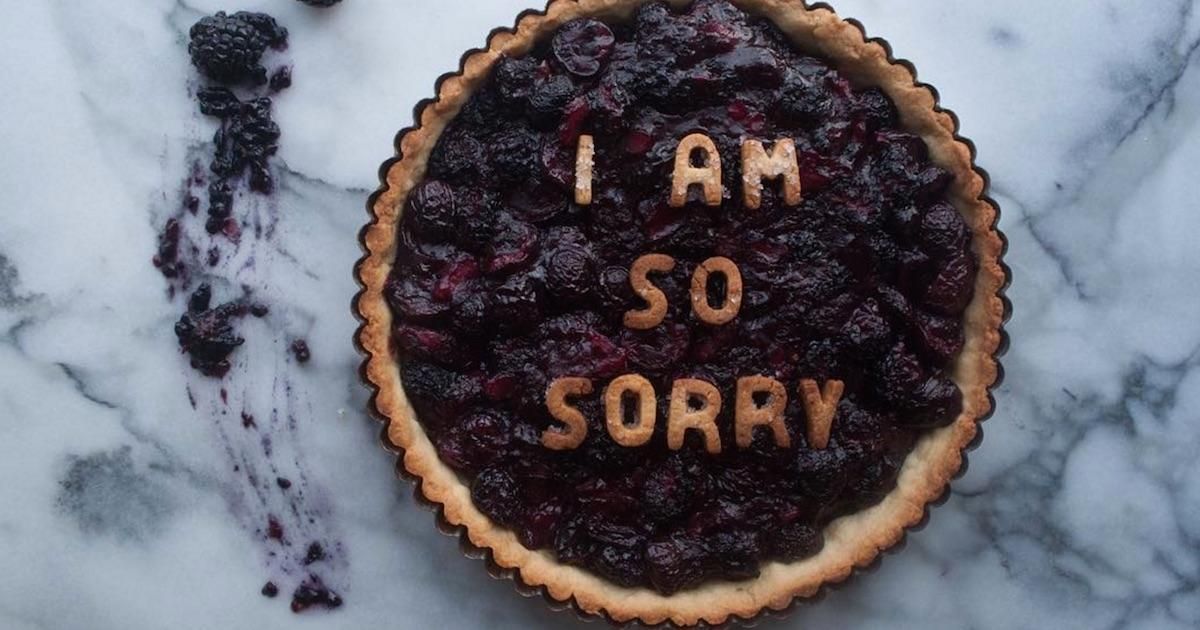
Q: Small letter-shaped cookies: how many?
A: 10